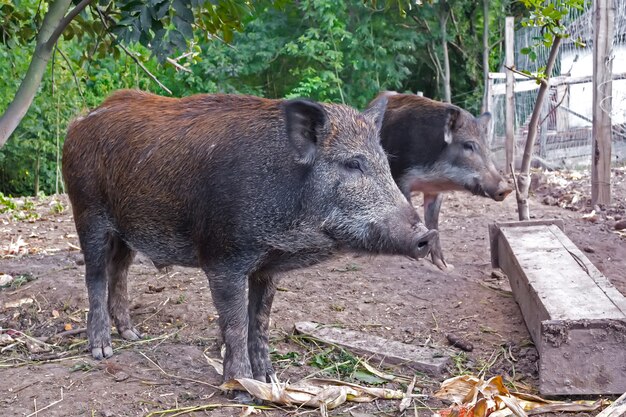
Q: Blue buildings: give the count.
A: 0